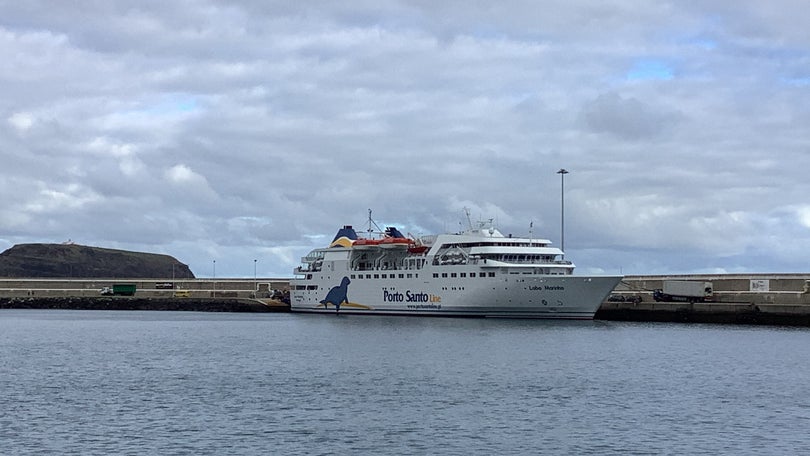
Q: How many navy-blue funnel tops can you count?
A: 2